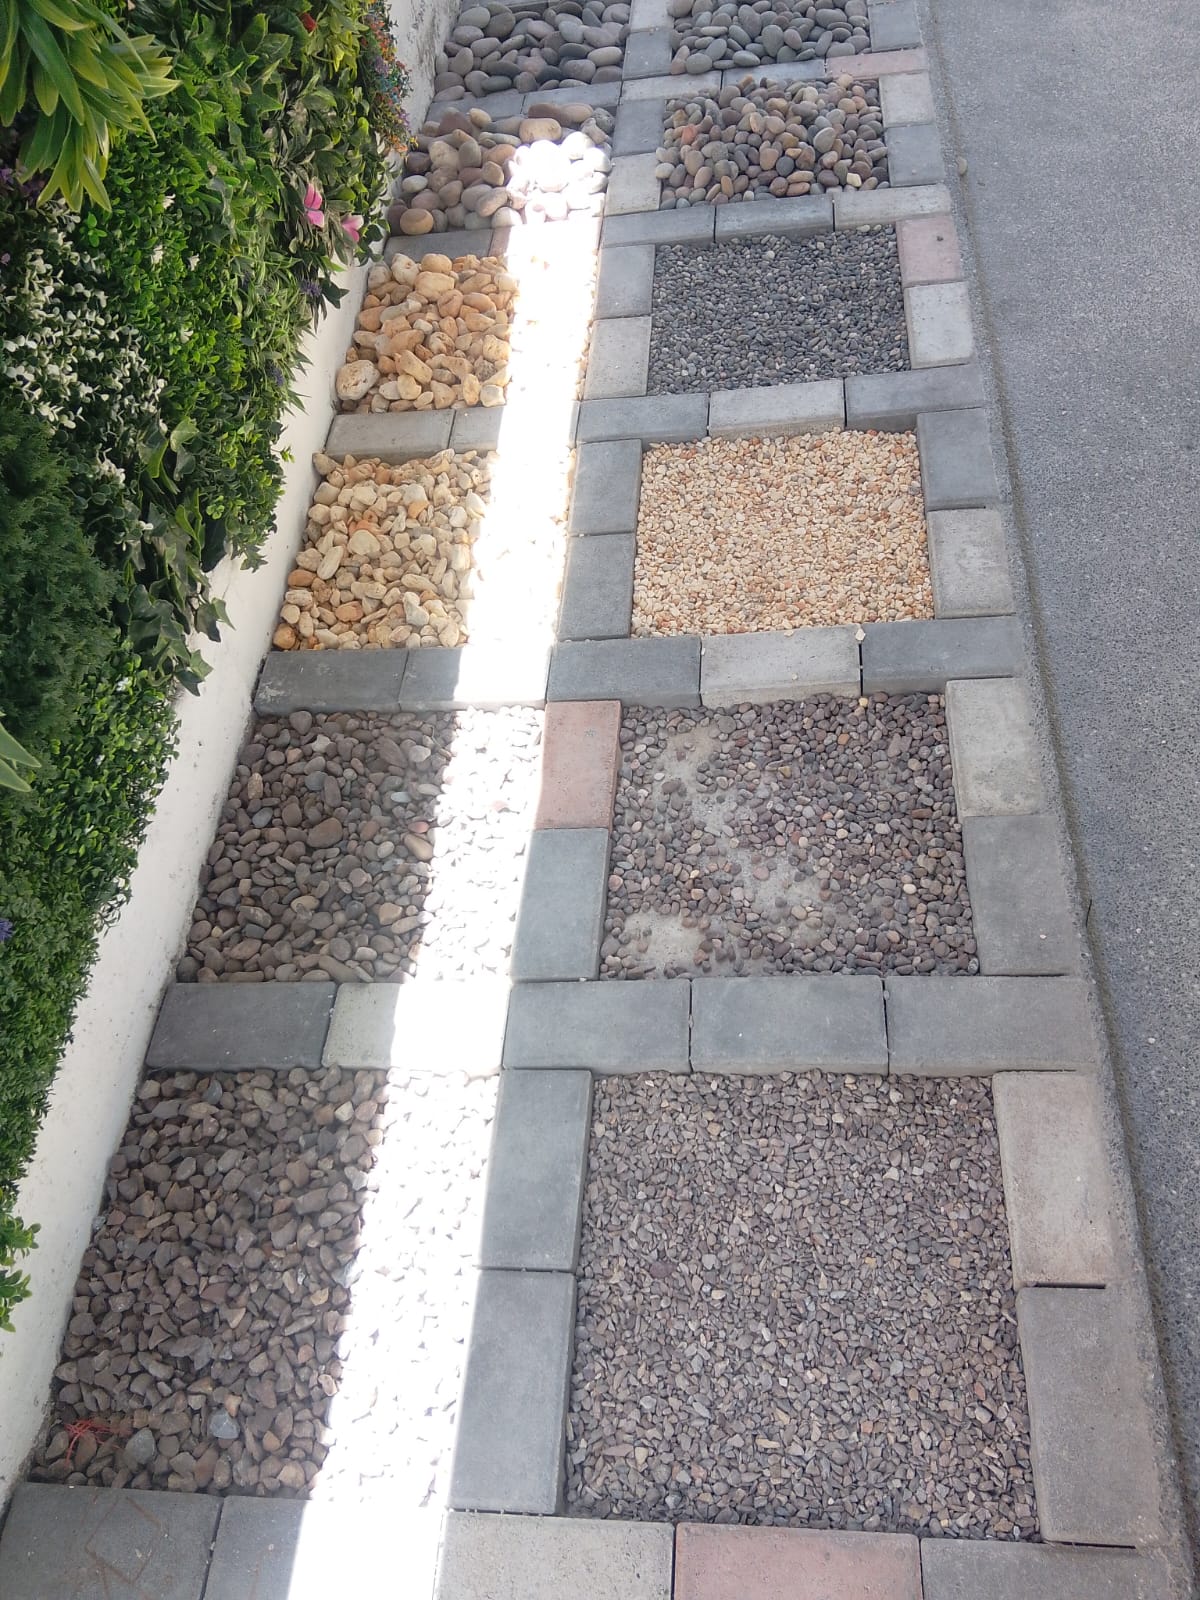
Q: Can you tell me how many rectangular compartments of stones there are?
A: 12